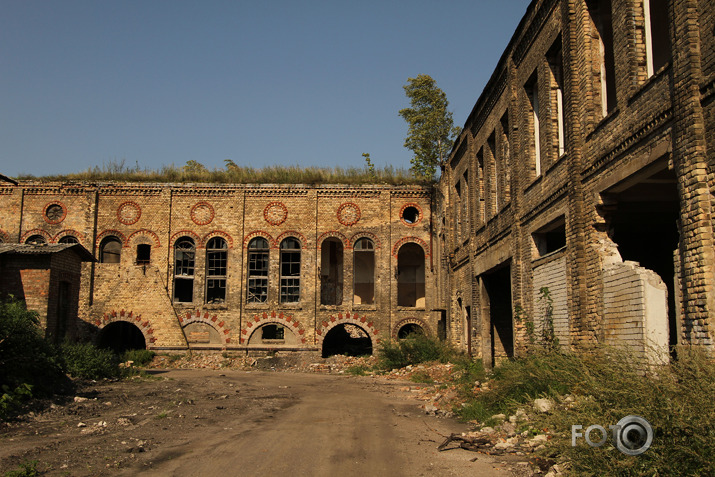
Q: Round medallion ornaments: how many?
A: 6